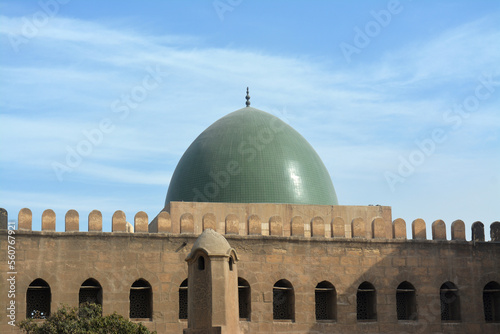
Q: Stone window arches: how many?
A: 11